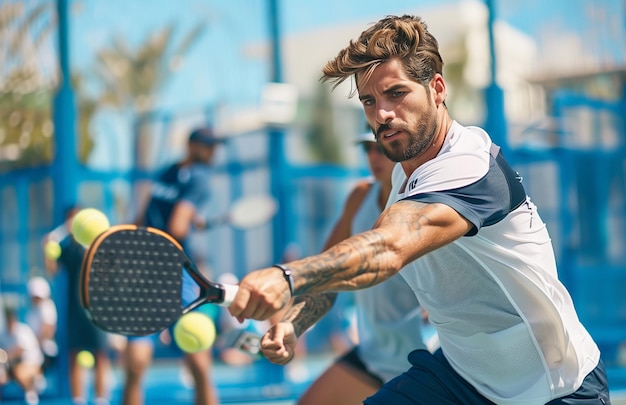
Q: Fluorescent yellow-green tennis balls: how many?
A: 4